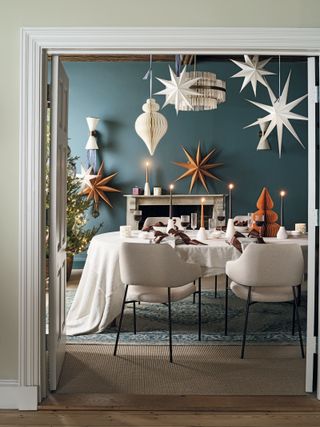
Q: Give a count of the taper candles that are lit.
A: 5